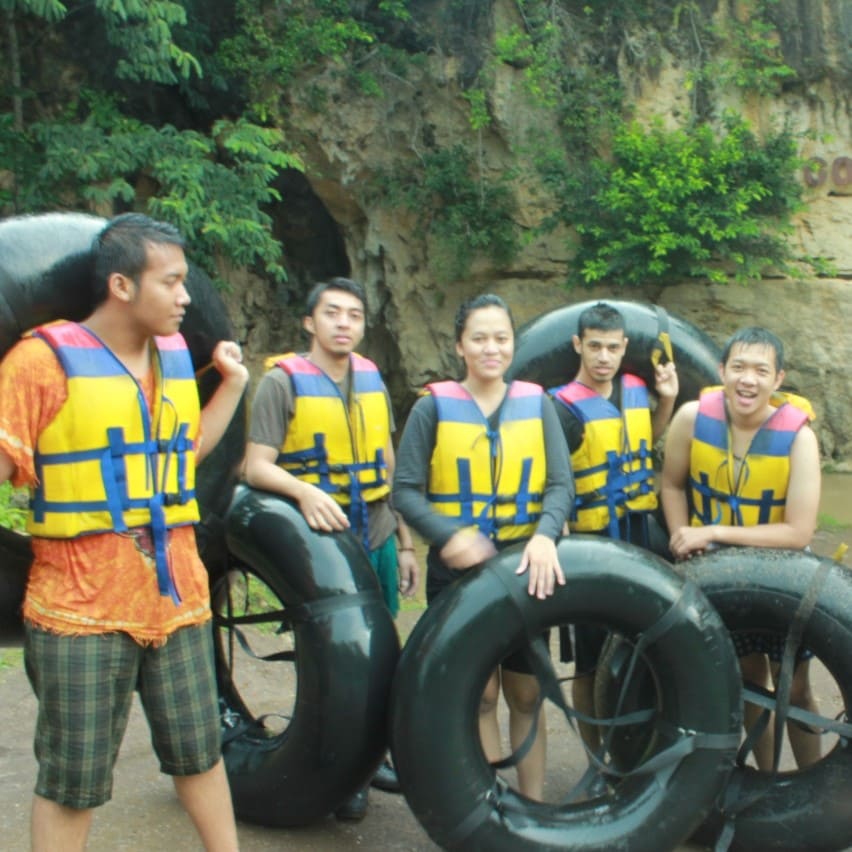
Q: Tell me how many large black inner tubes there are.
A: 5